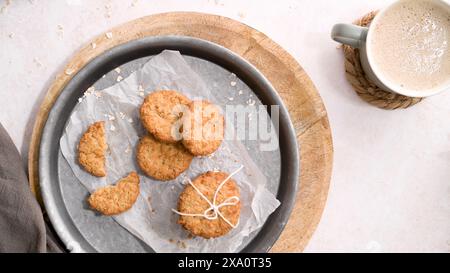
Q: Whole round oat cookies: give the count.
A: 4